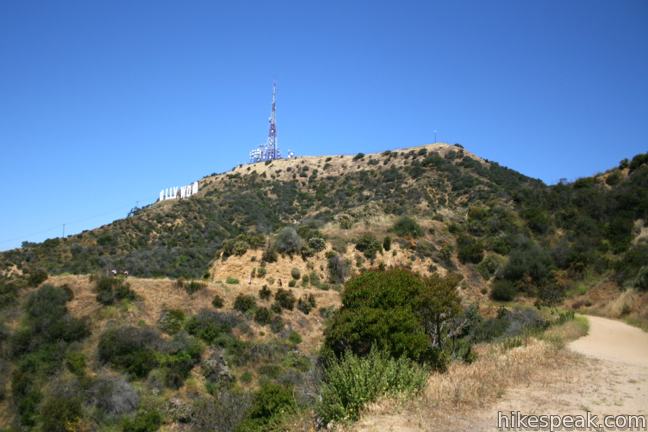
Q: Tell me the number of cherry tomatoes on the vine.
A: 0